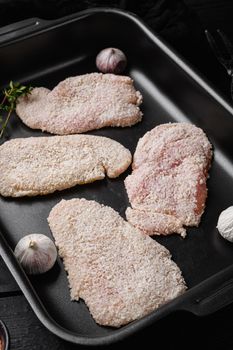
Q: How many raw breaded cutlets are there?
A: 4